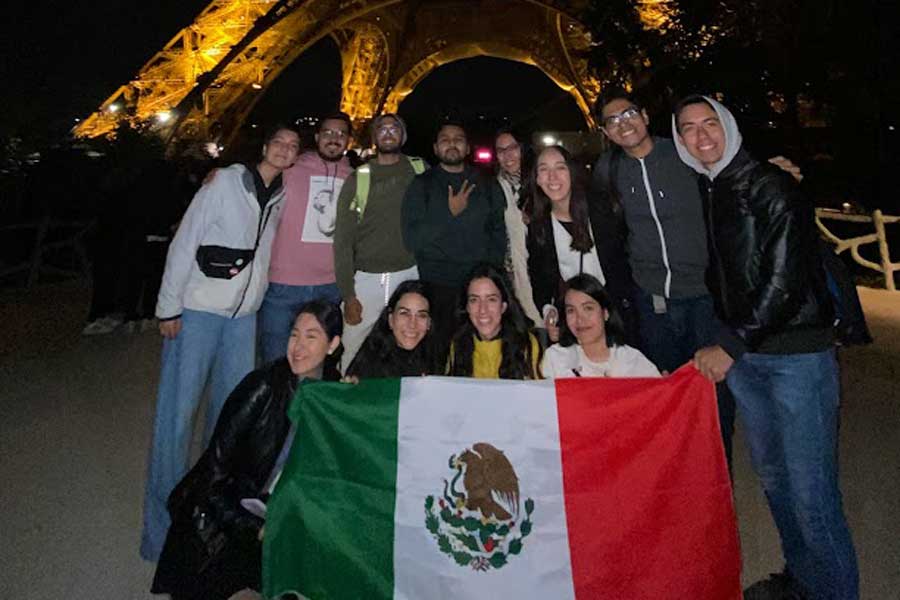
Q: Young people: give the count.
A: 12